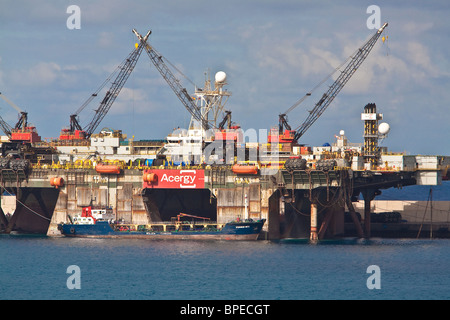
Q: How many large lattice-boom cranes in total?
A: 4